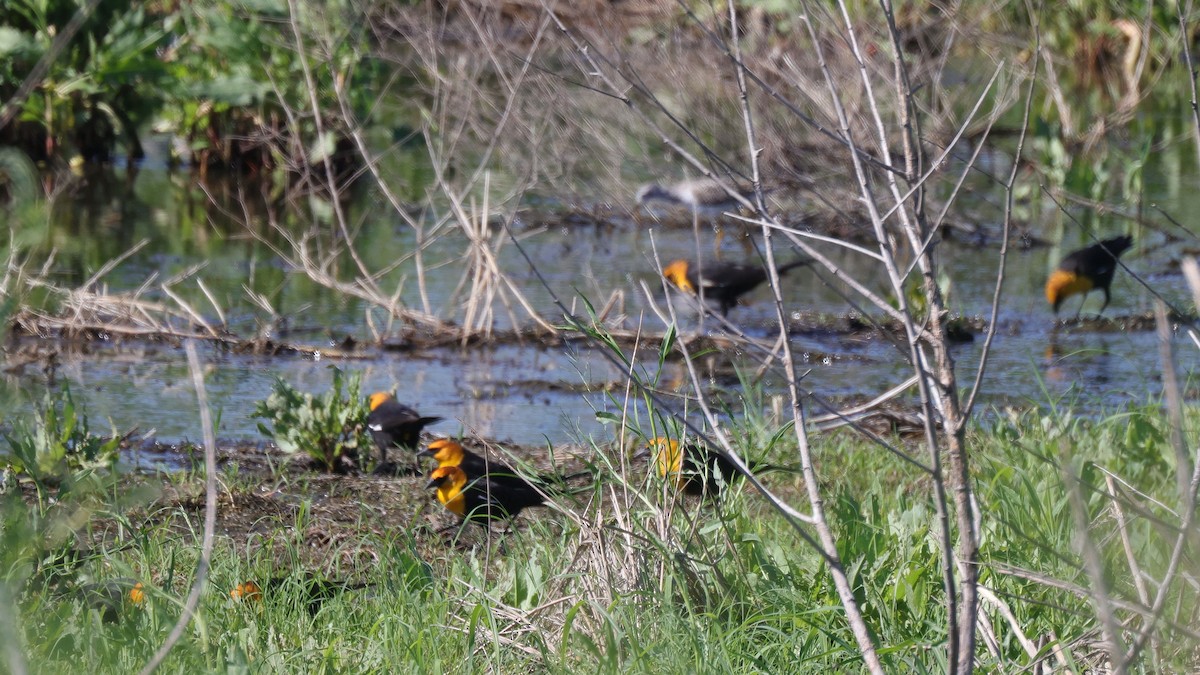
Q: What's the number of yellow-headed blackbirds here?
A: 8